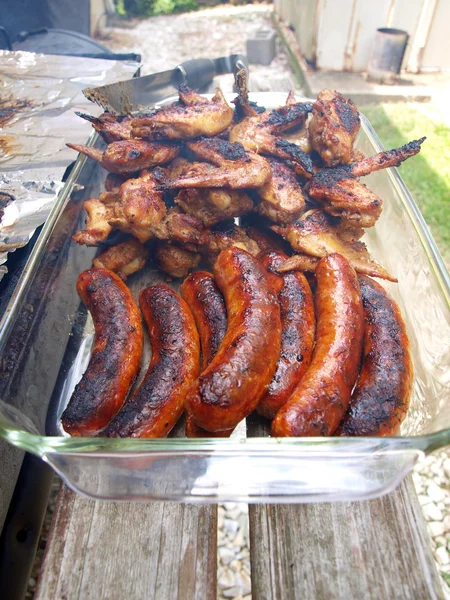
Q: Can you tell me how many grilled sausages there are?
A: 7